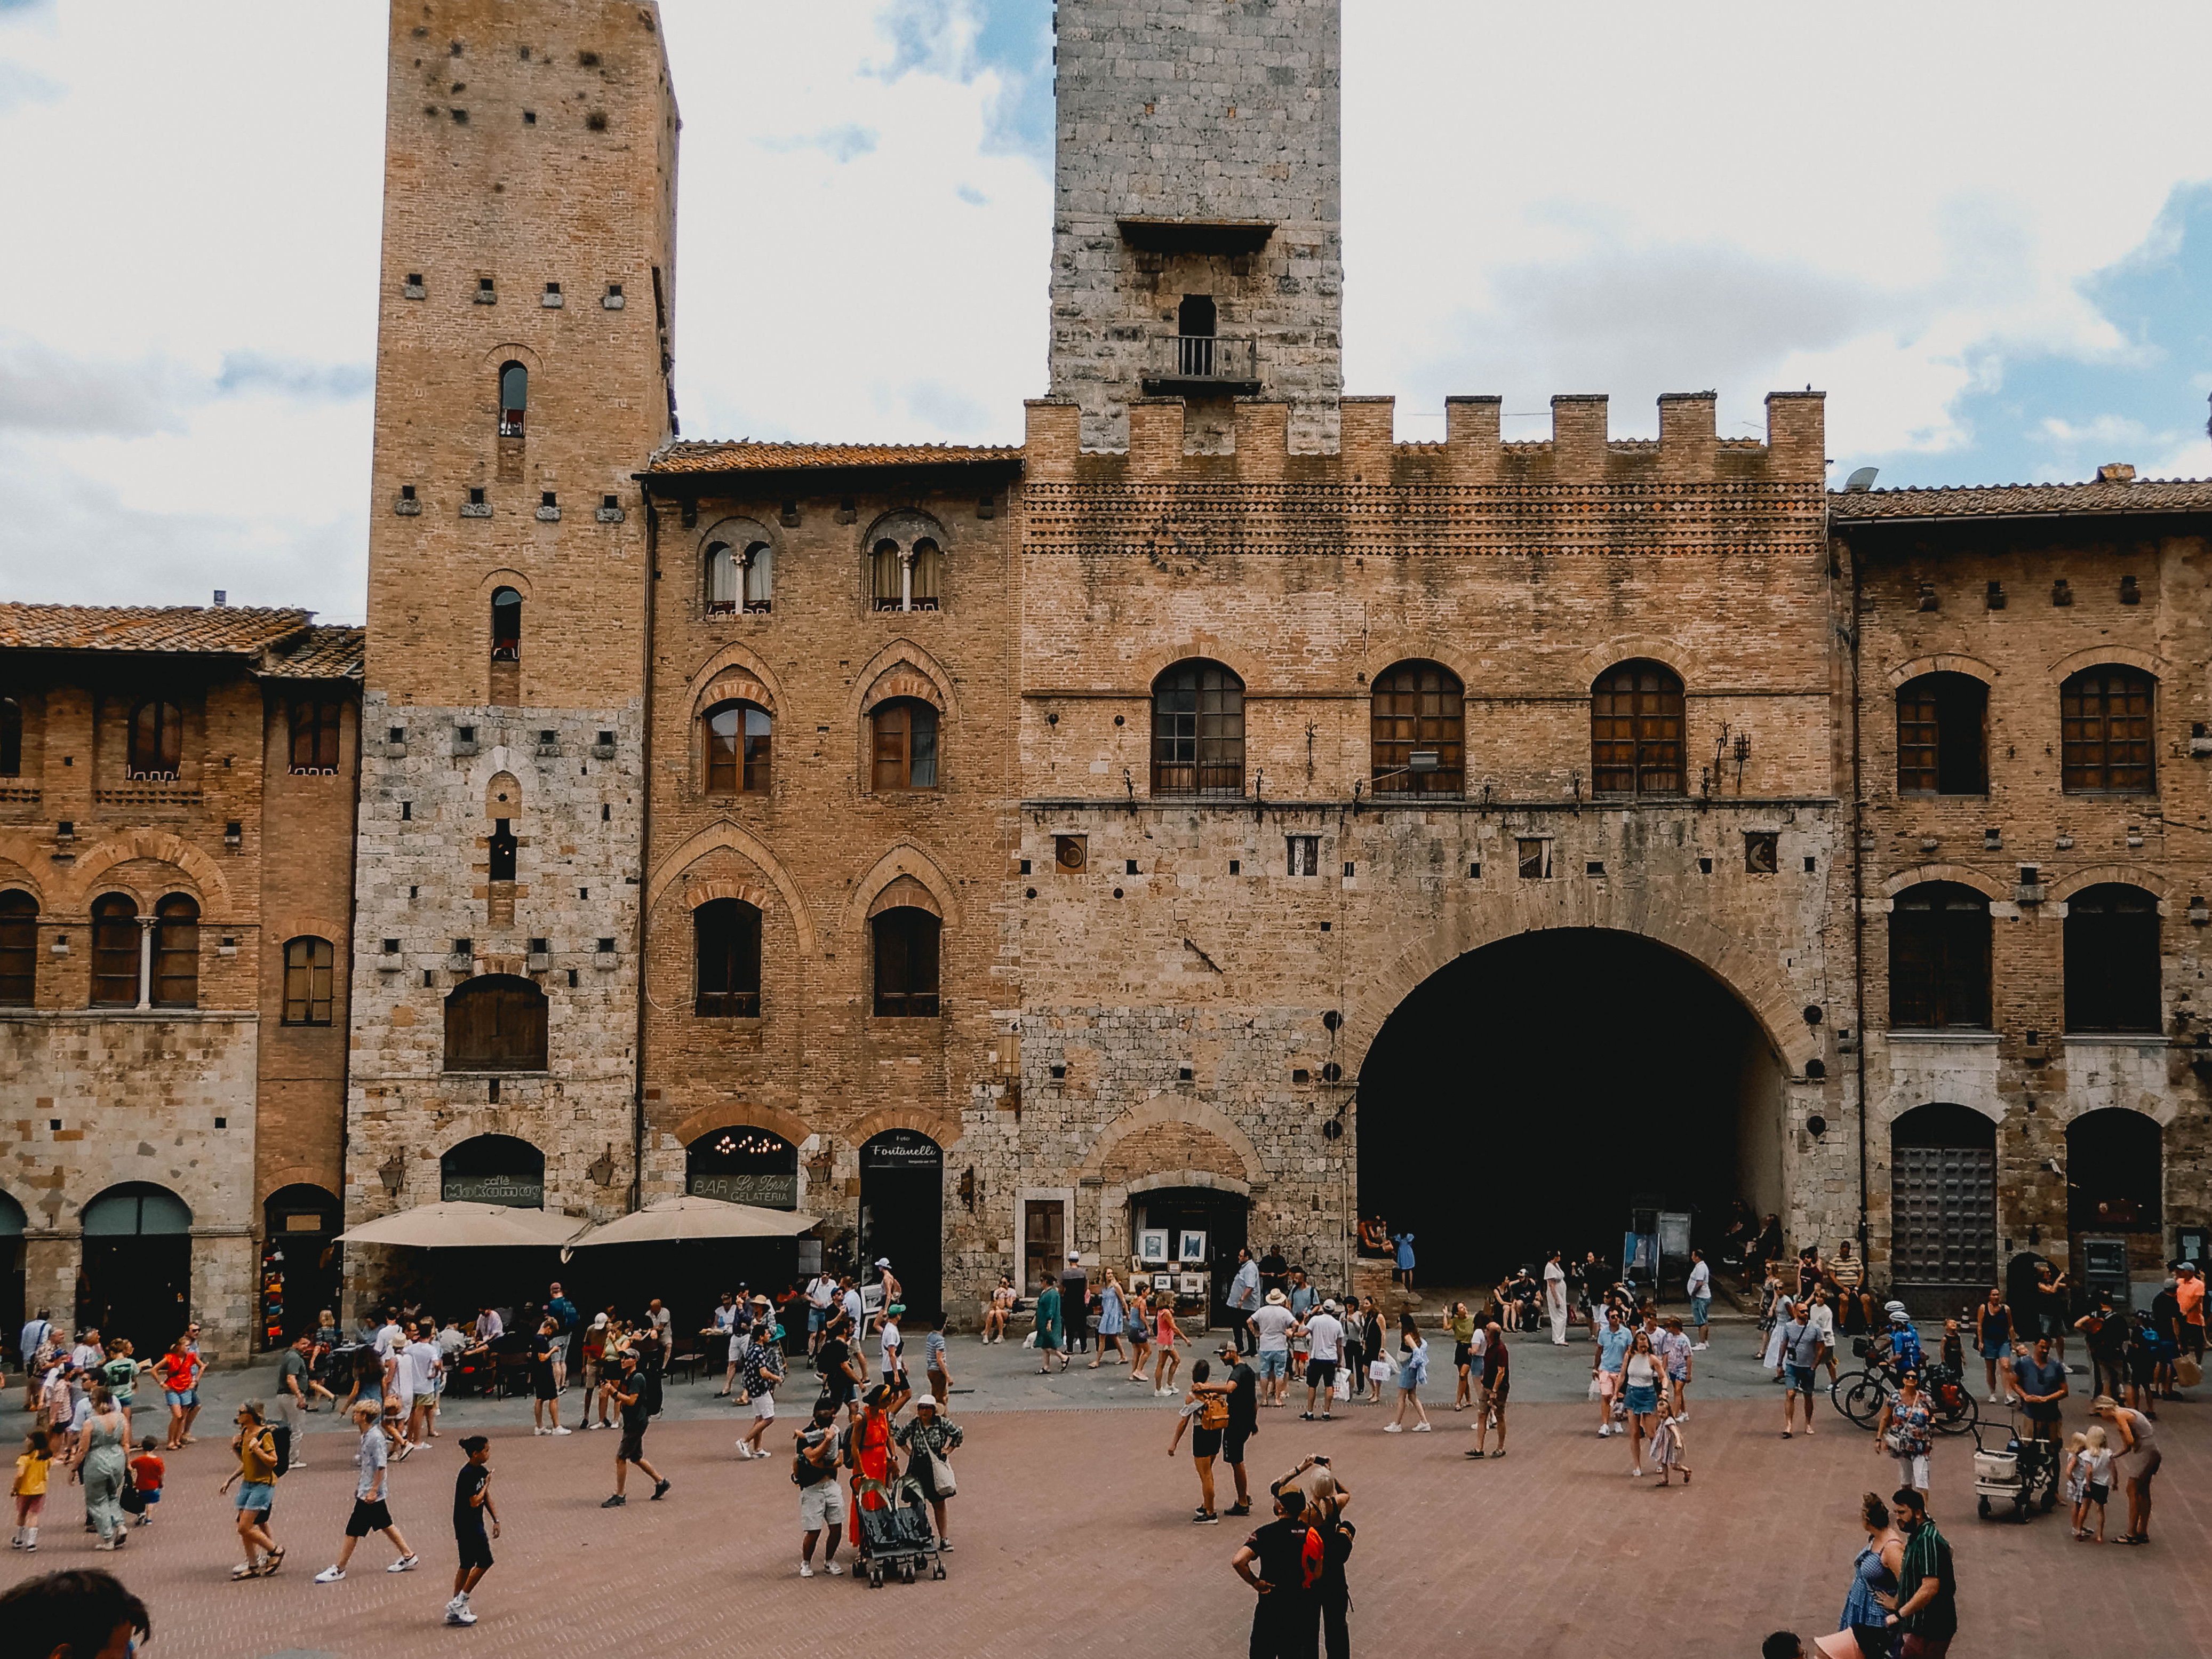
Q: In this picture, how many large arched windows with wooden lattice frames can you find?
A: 5